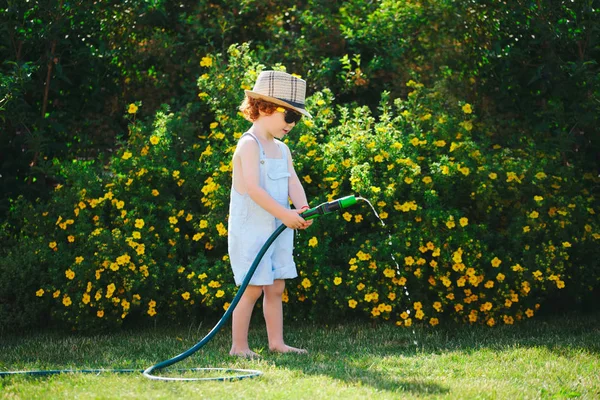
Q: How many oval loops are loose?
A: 1